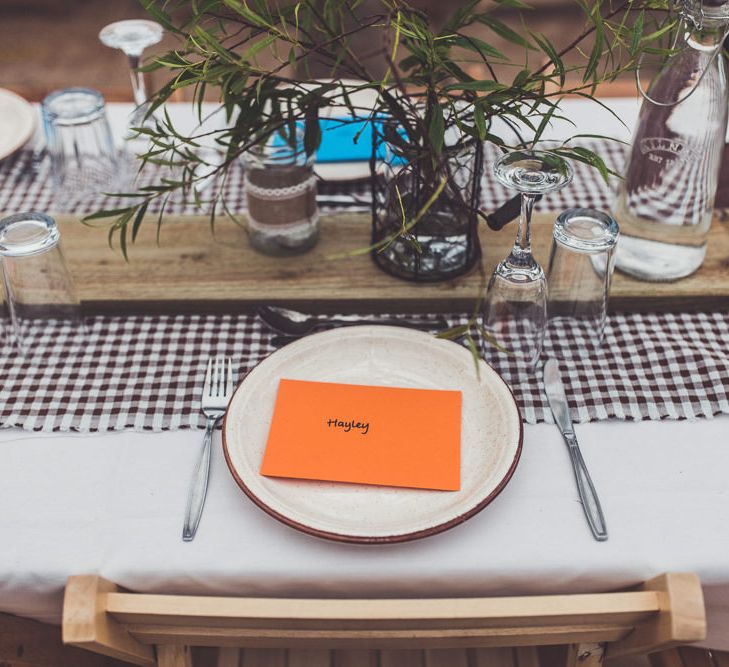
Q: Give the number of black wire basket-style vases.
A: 1